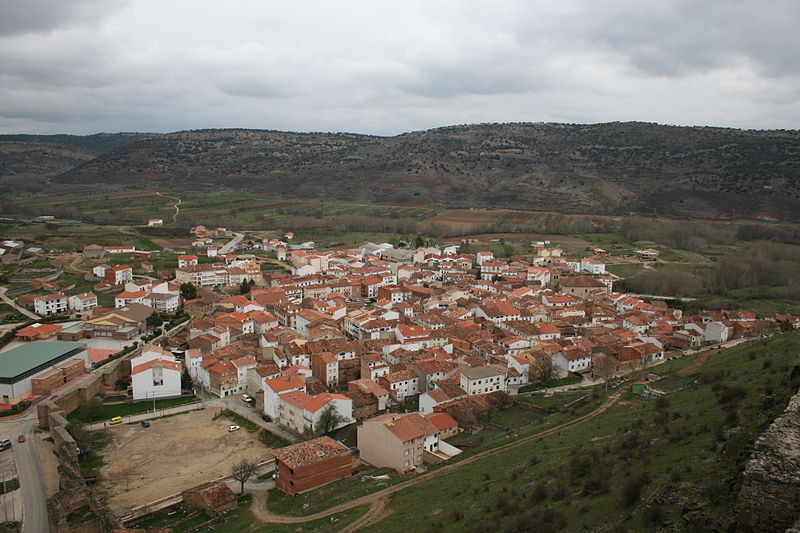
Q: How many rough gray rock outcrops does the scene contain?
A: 1